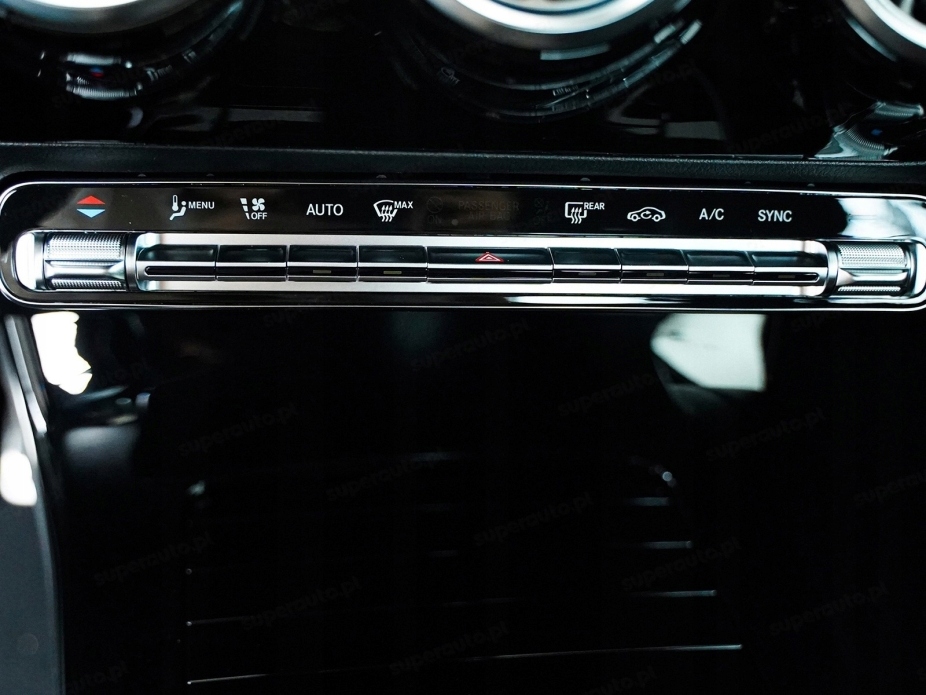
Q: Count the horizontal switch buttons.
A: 9